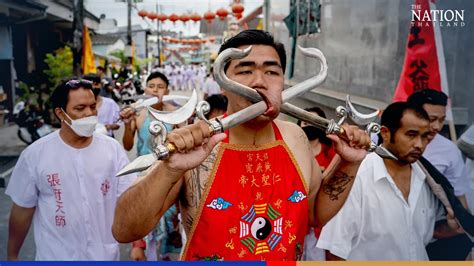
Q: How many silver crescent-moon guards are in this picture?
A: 2